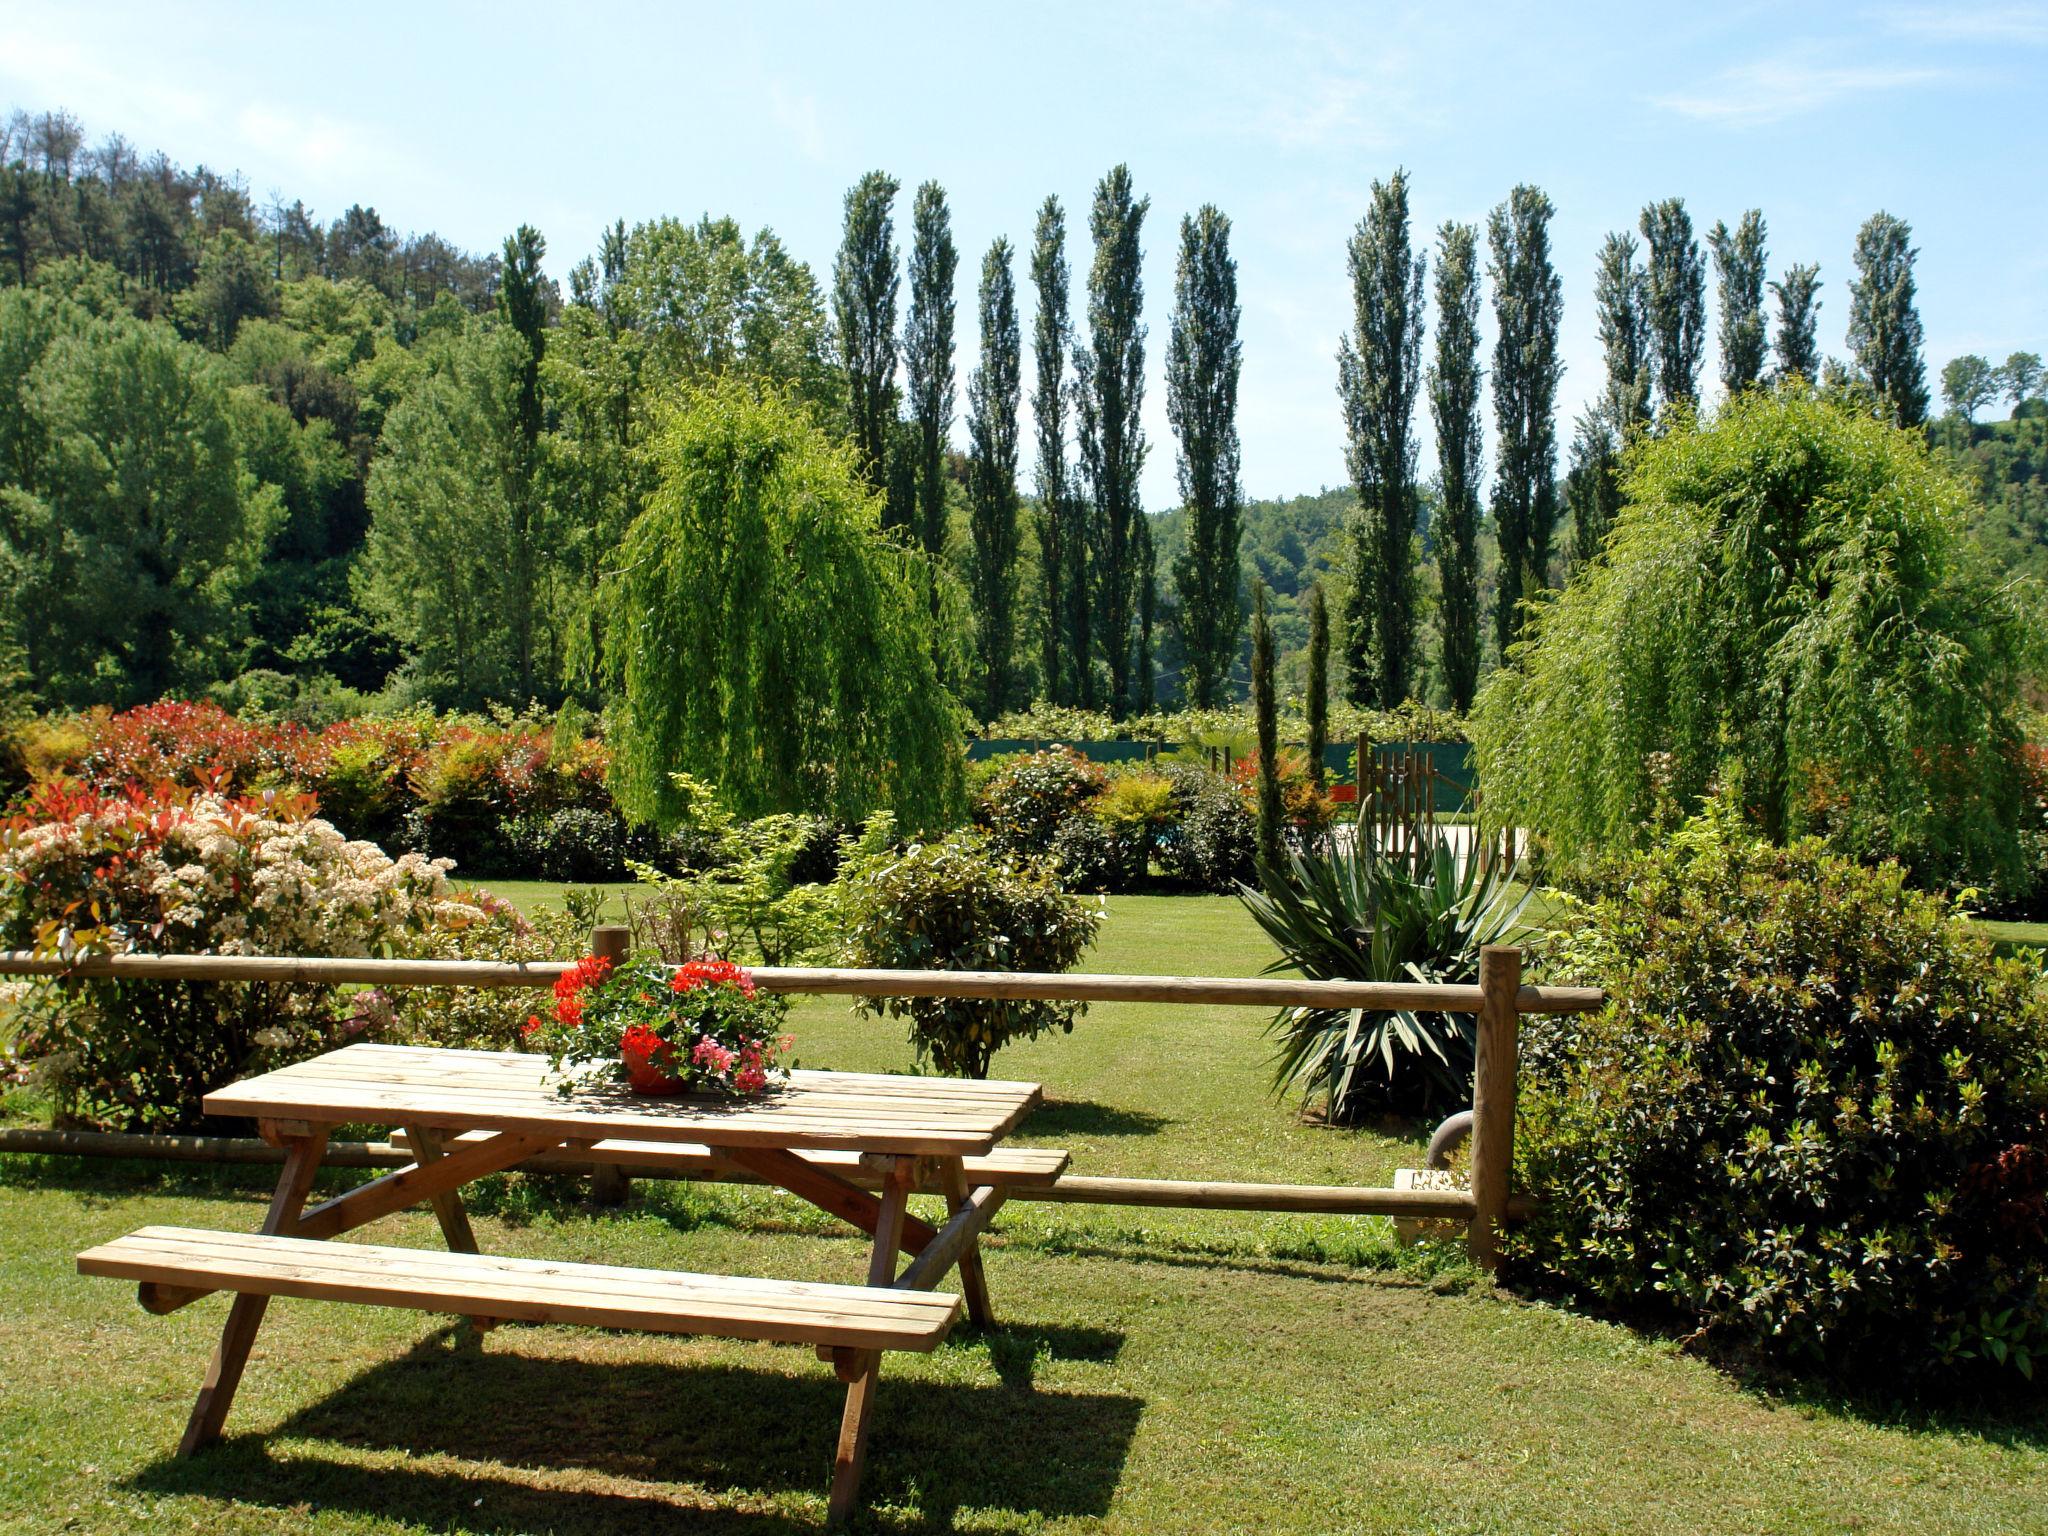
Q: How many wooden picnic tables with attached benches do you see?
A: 1